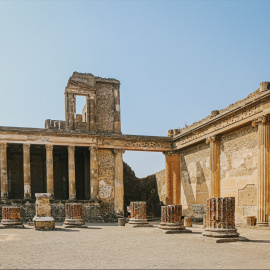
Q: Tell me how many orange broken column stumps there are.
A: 5